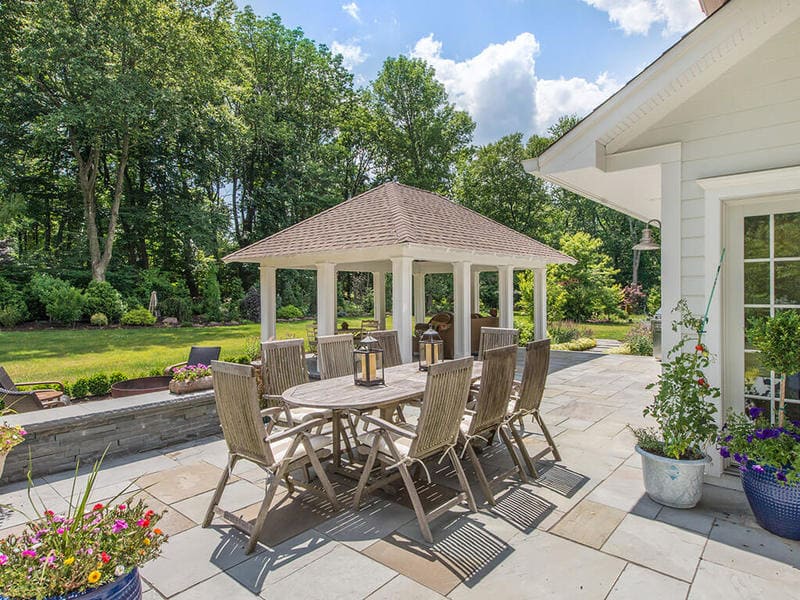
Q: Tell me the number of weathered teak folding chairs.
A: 8